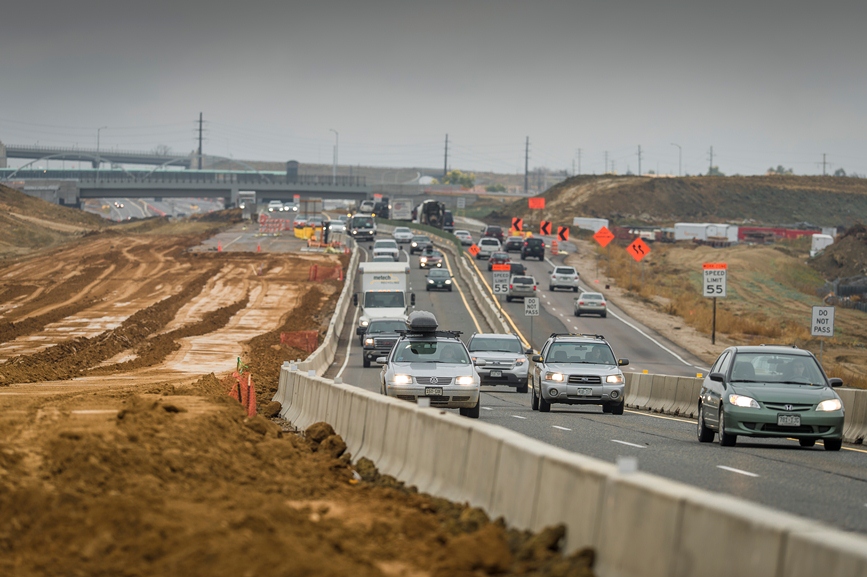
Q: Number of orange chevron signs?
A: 3